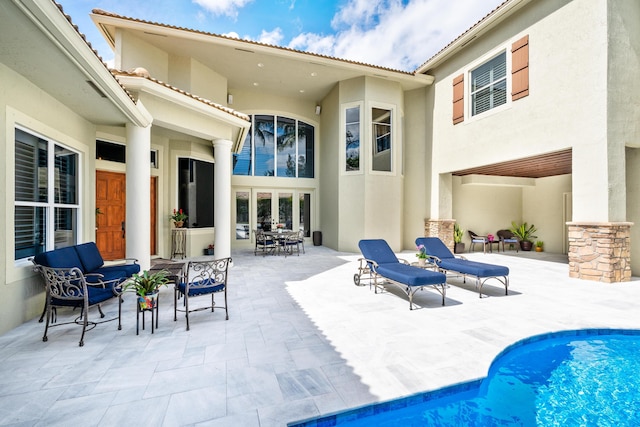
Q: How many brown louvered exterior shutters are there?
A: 2